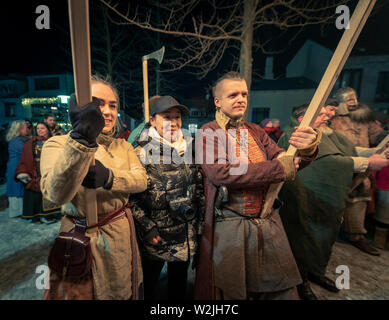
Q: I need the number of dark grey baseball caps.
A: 1